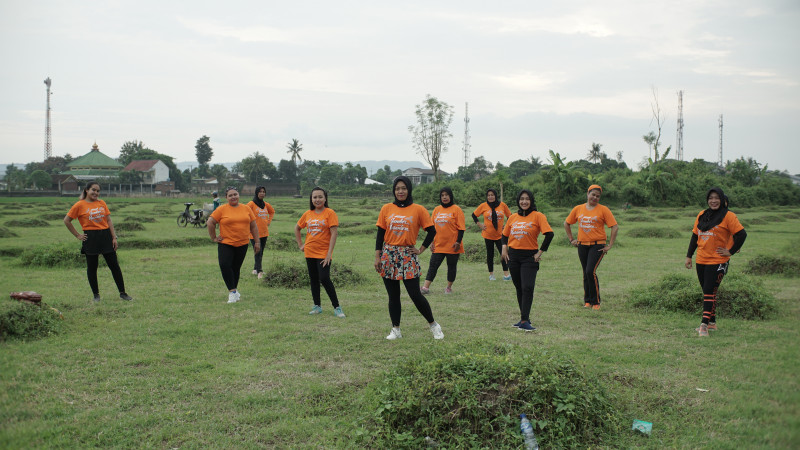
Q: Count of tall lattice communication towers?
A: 4